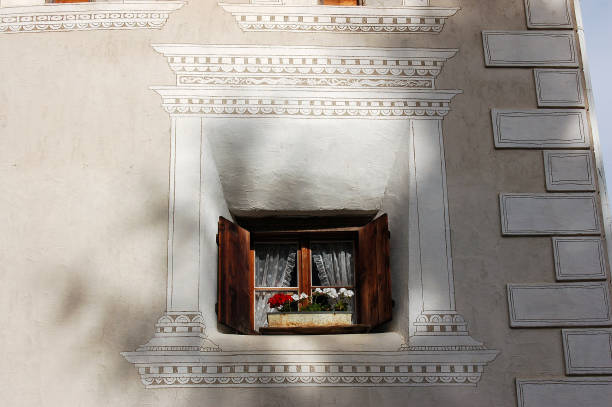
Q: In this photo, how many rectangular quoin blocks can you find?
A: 10